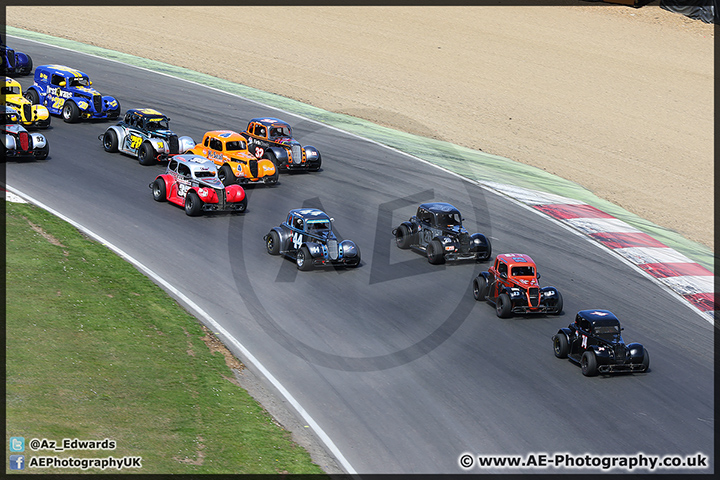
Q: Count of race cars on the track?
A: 12